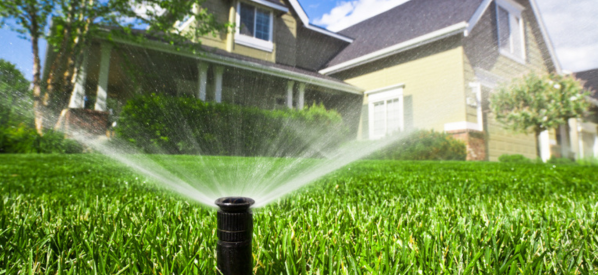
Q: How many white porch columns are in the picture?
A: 6